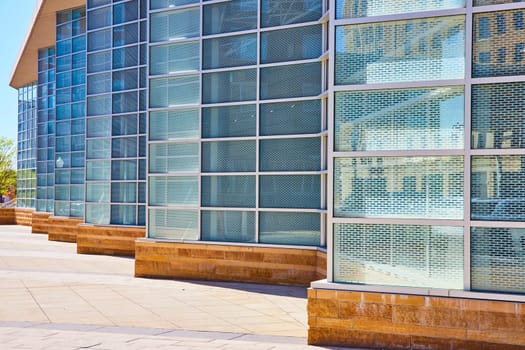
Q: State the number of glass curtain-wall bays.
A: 6